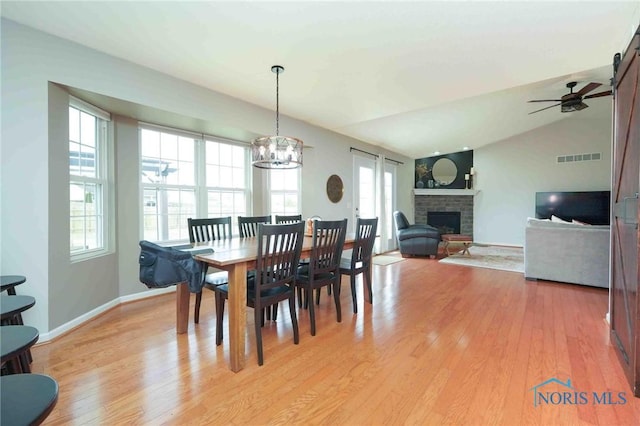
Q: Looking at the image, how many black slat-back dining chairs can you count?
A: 6